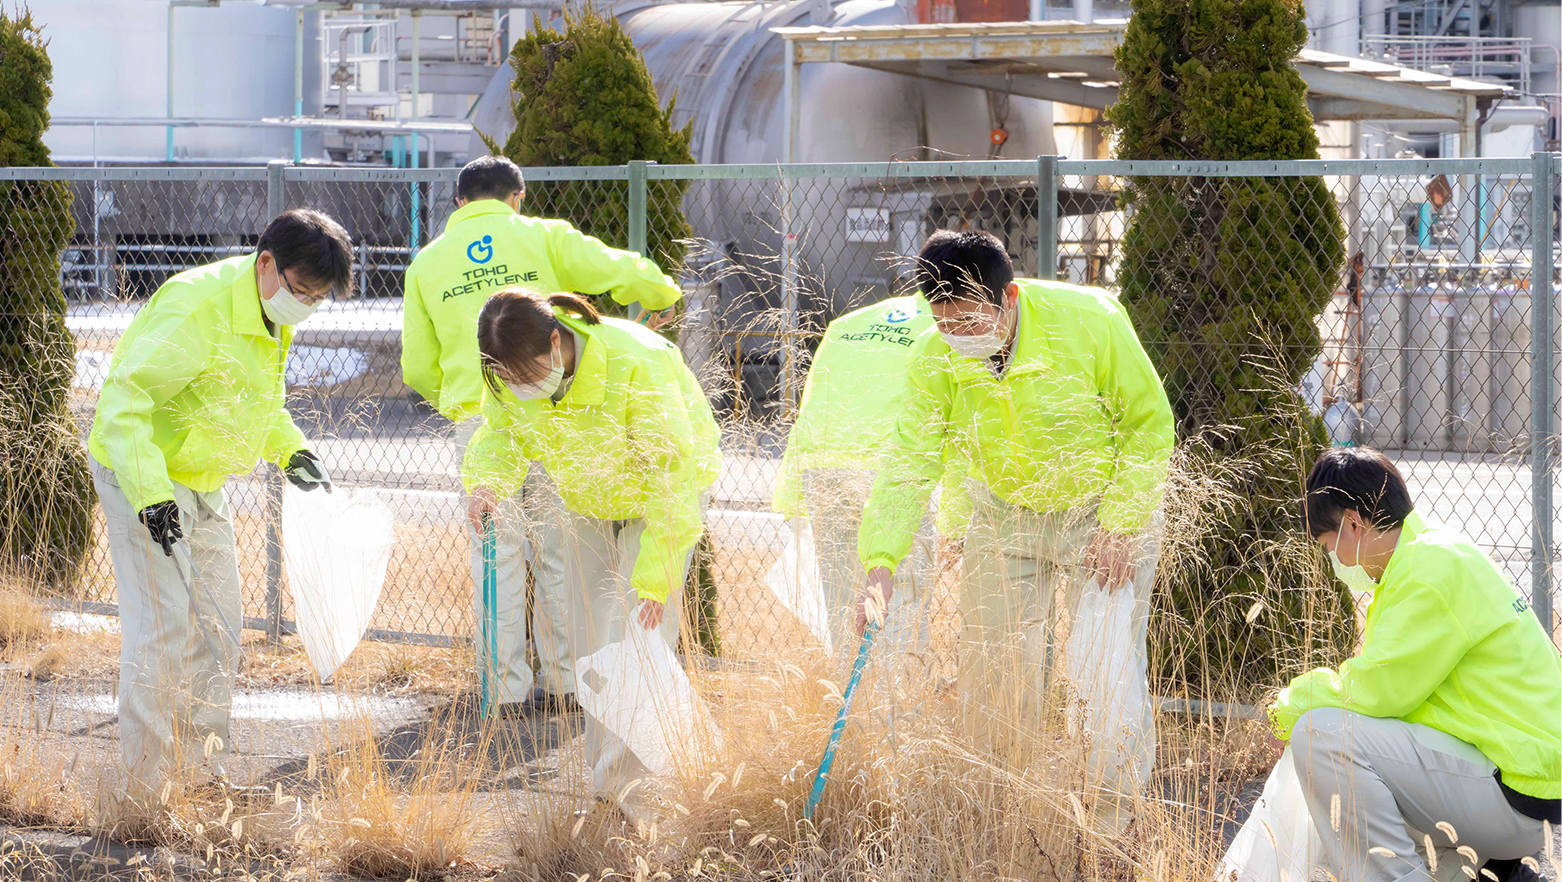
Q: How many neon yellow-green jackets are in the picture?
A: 6